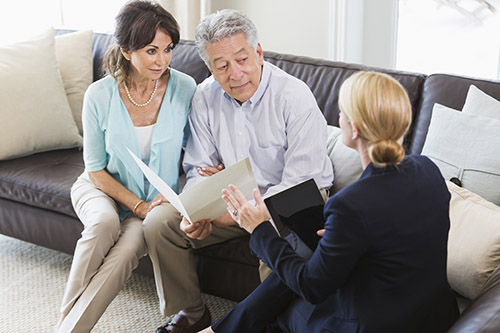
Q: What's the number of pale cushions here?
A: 6